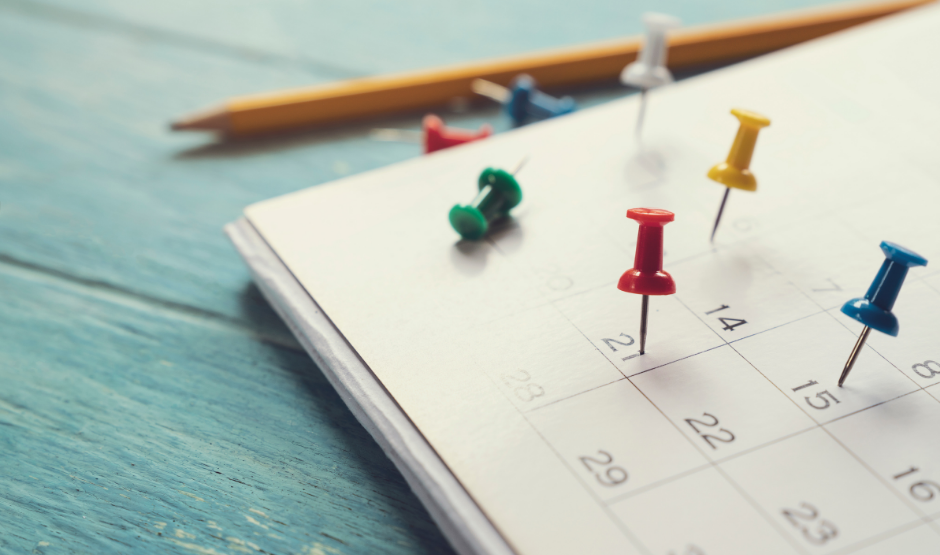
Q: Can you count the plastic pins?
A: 7